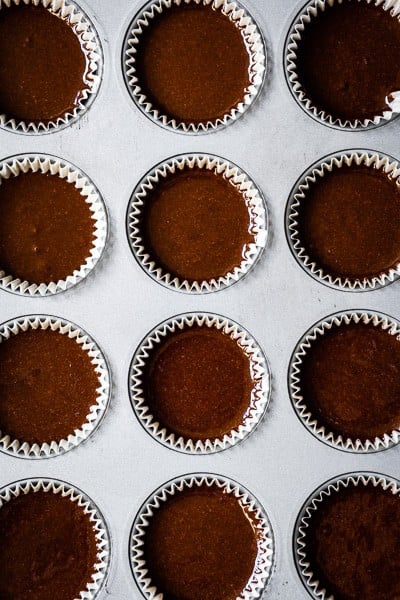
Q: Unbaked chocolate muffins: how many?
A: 12